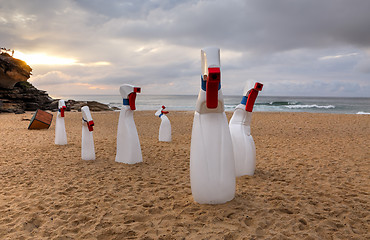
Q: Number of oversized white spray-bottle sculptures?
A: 6